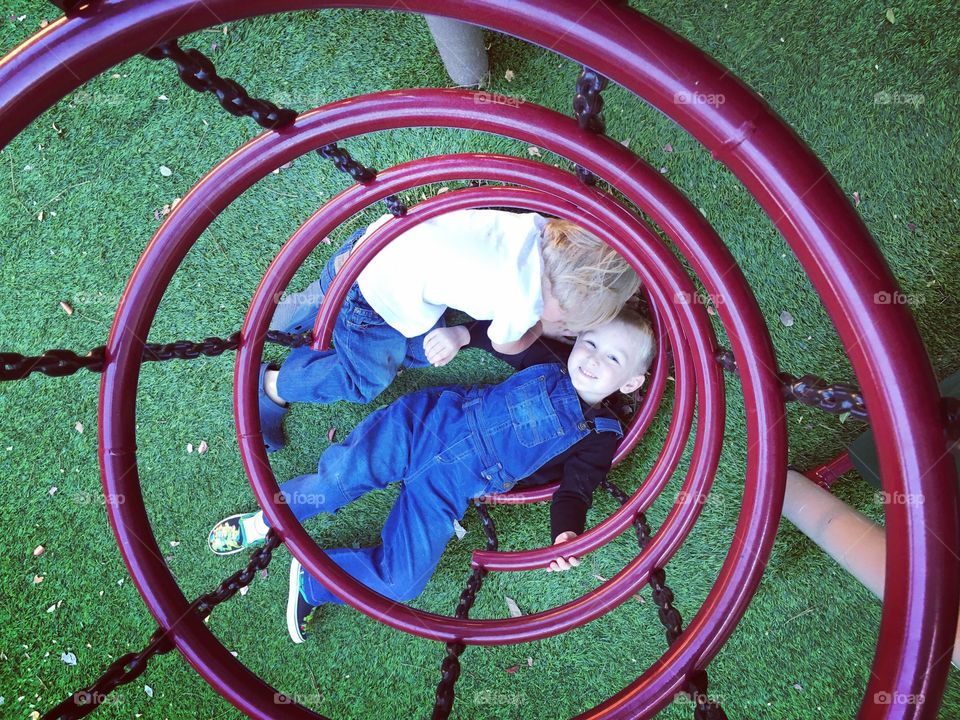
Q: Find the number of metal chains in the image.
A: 7